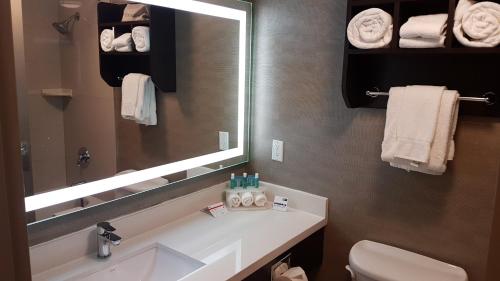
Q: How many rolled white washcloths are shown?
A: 3